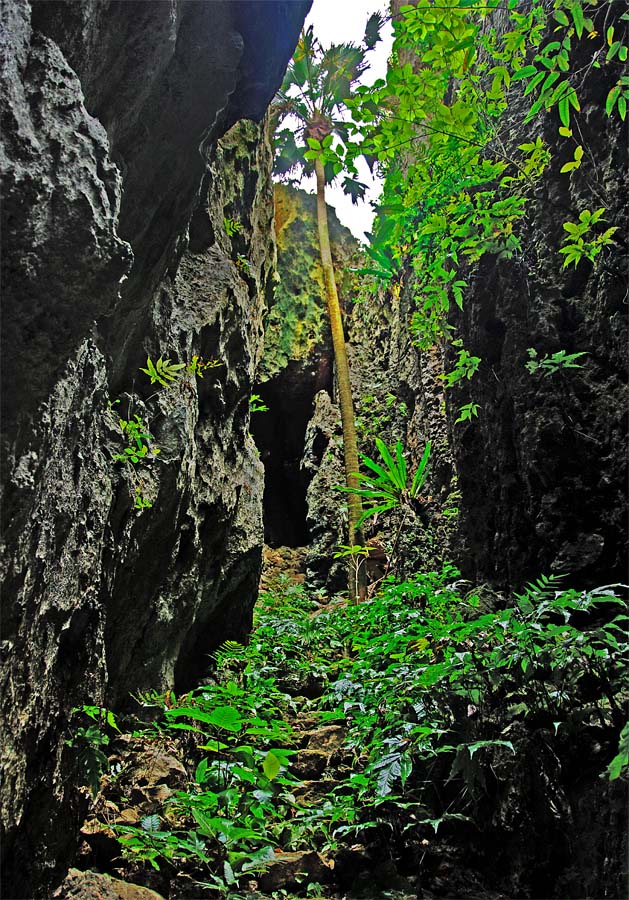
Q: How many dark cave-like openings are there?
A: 1